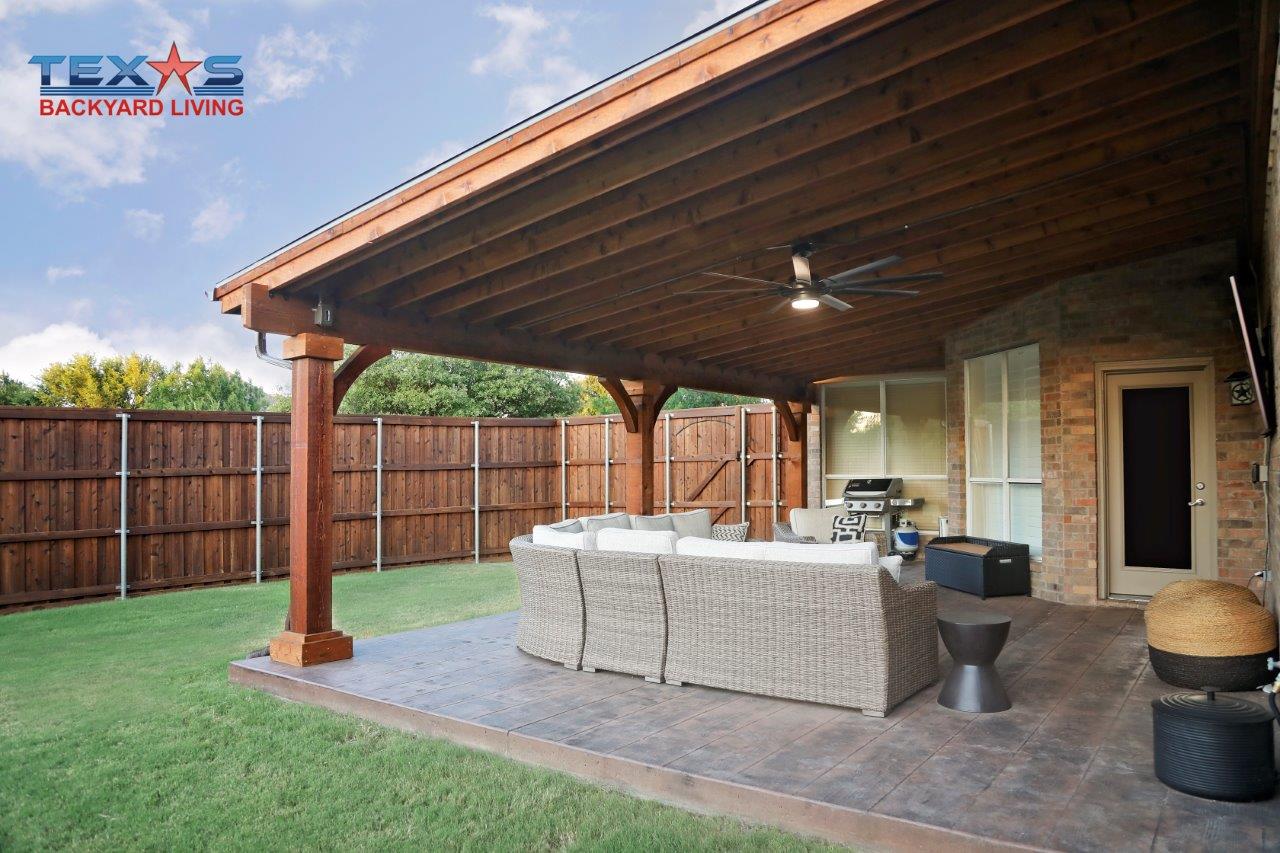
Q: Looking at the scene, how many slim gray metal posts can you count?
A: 9